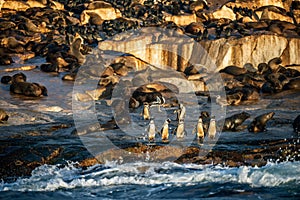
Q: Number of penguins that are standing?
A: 7